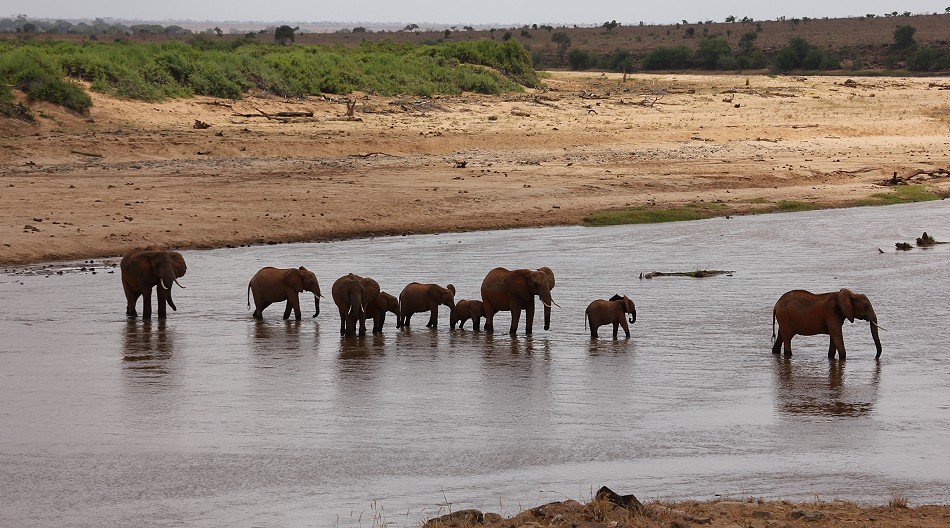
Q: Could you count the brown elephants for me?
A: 9